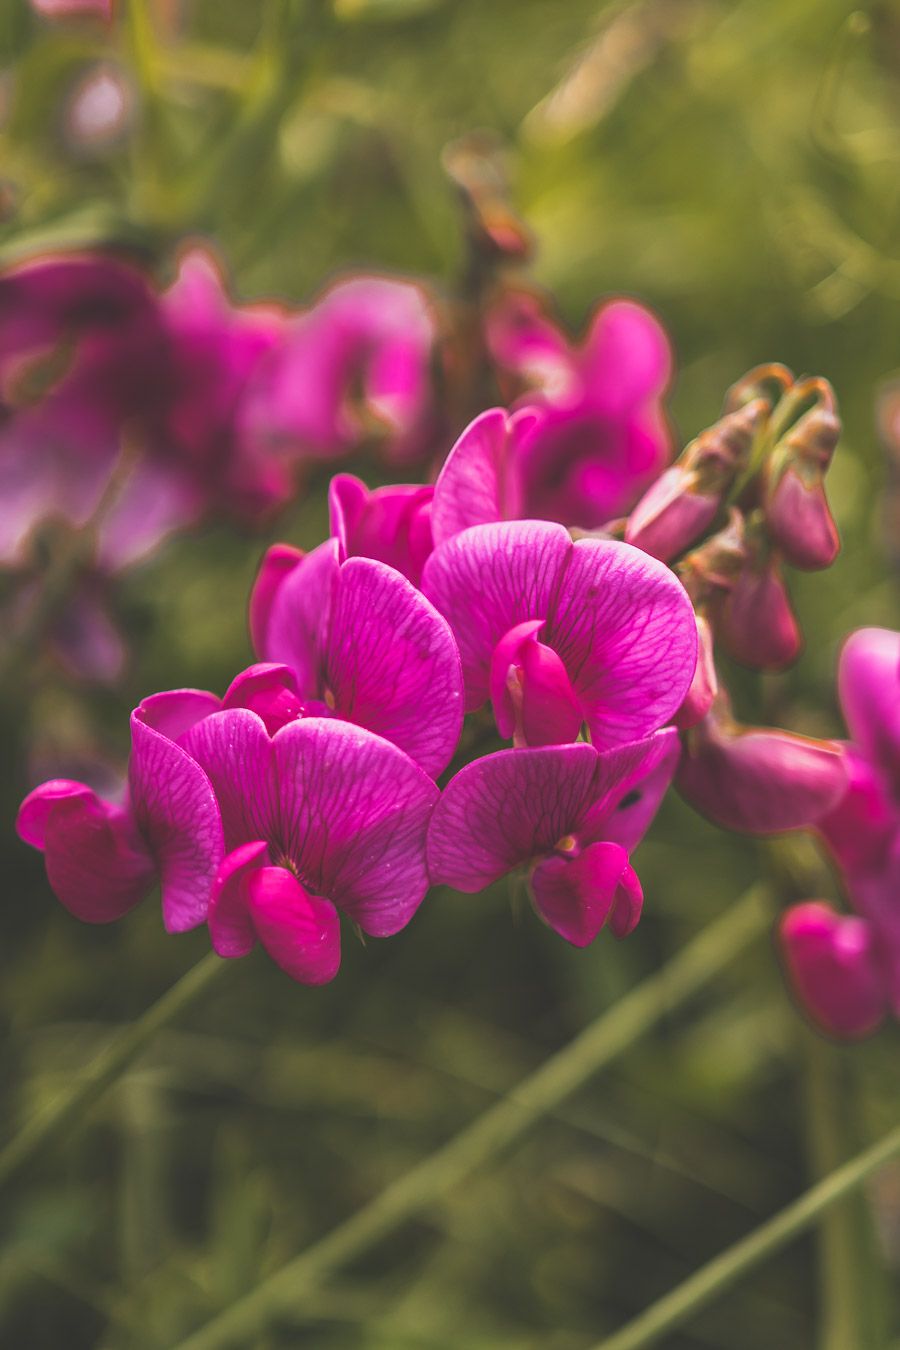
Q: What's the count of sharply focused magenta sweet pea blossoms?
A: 5